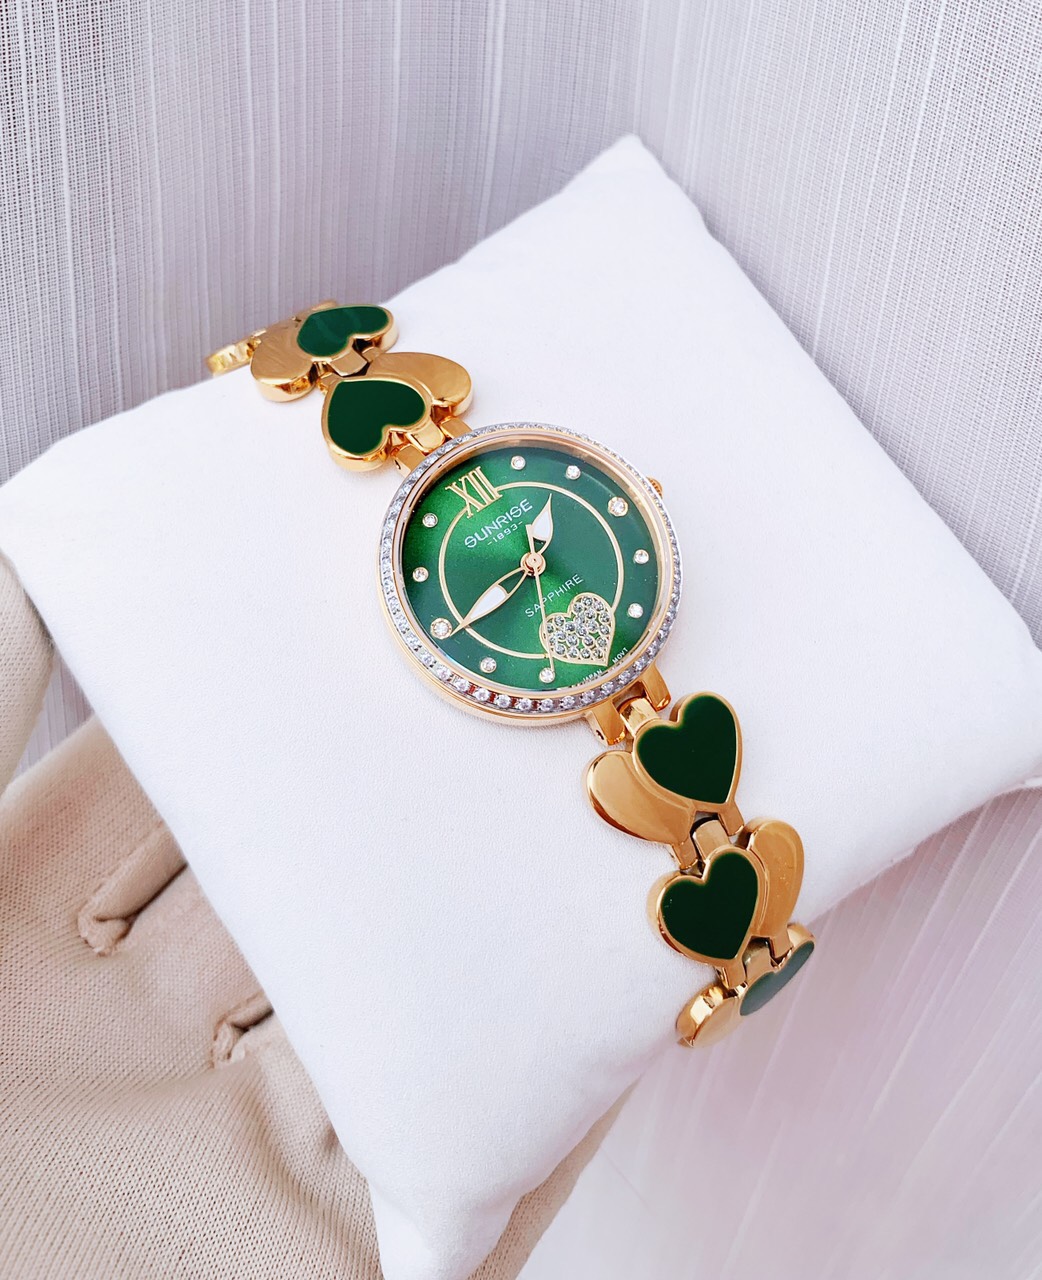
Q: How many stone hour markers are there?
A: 10